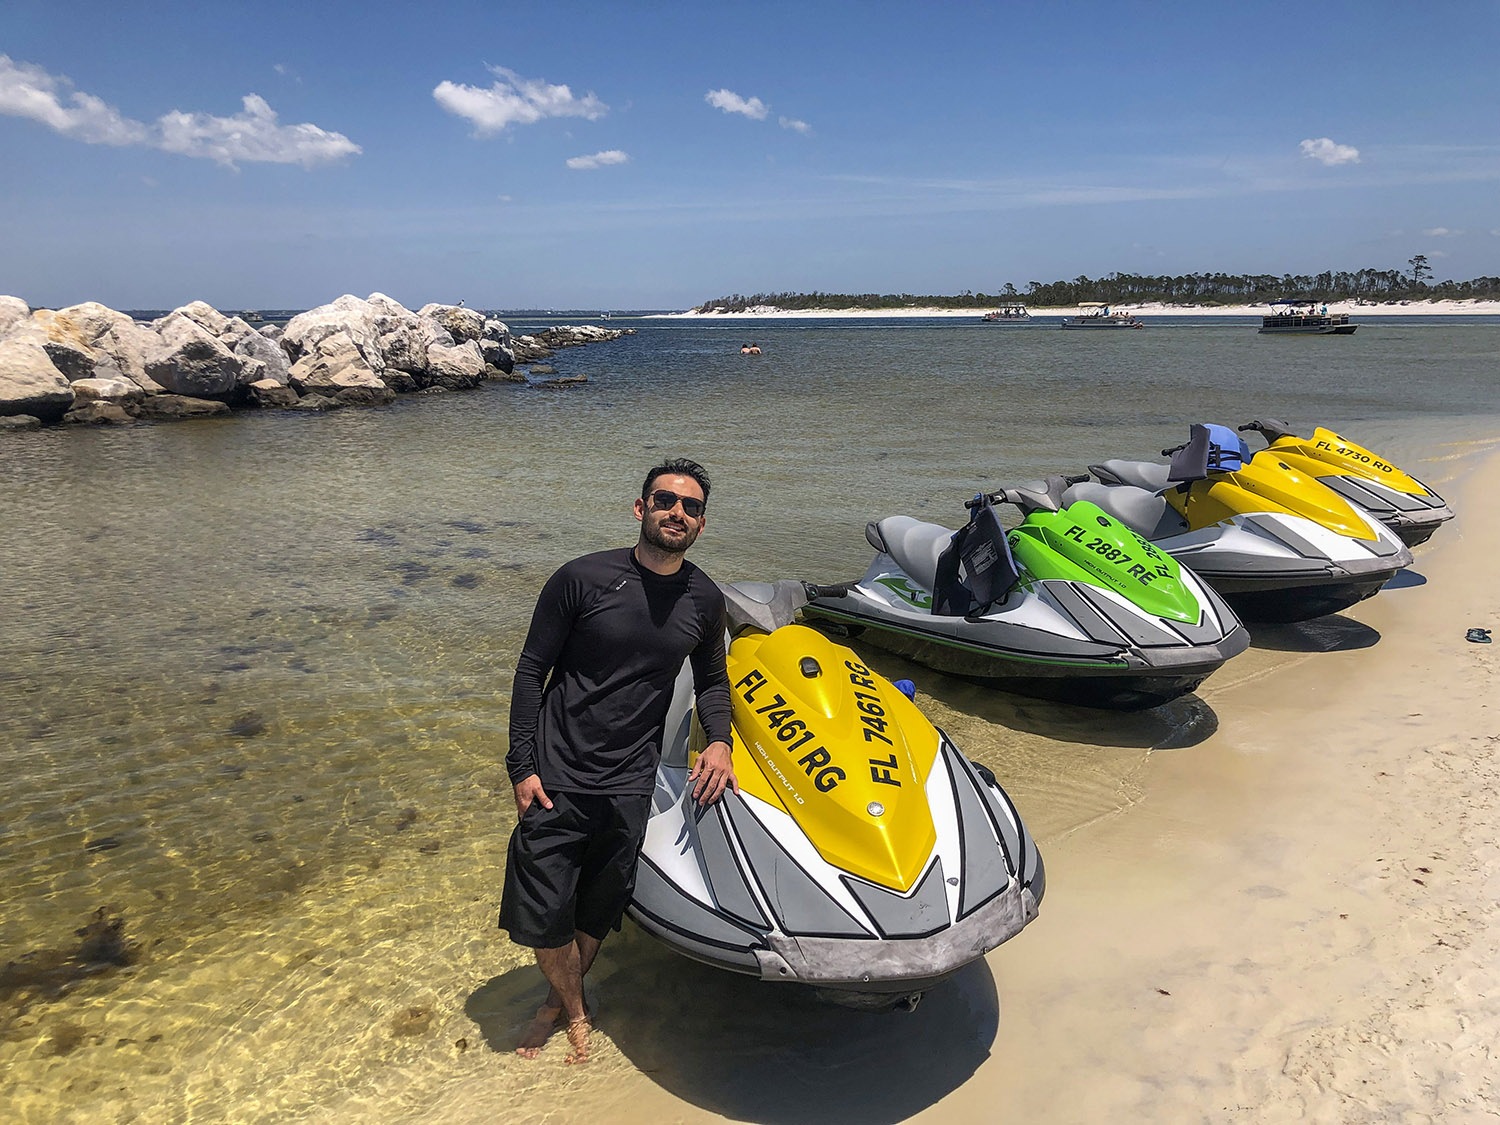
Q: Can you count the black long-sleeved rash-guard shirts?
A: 1